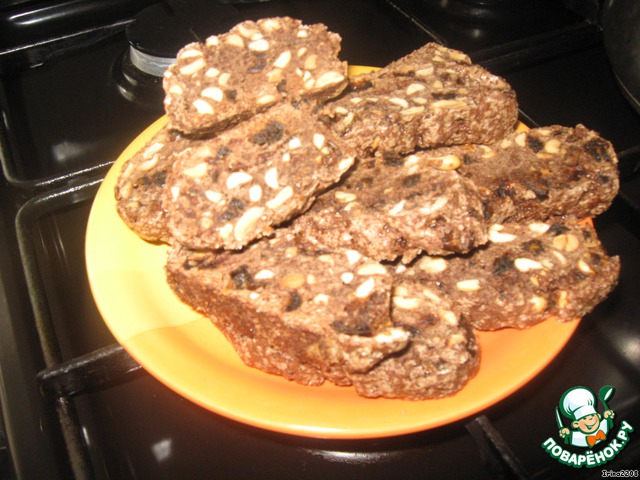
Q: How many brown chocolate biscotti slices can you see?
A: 9